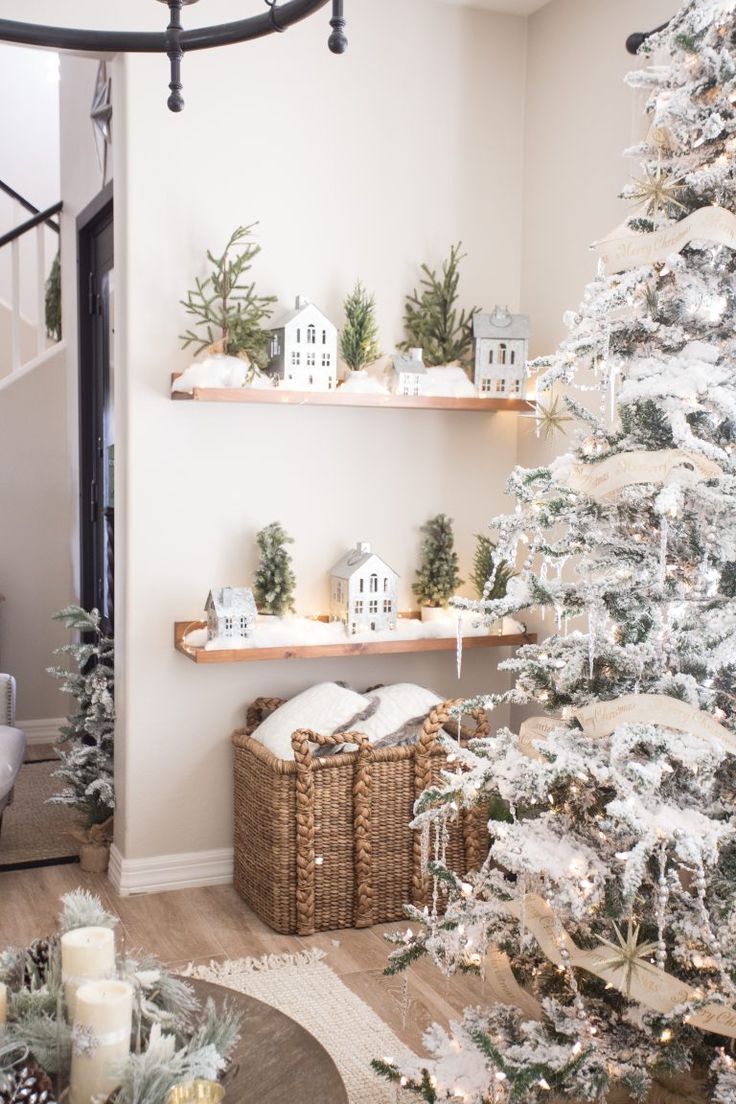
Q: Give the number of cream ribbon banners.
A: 4